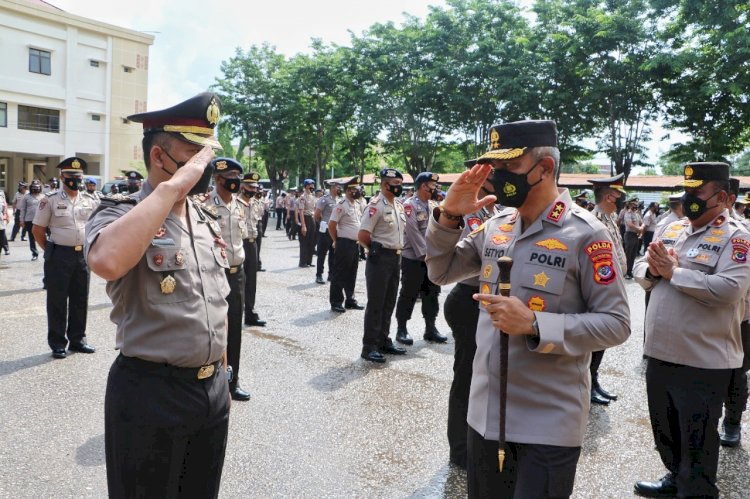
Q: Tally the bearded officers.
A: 0